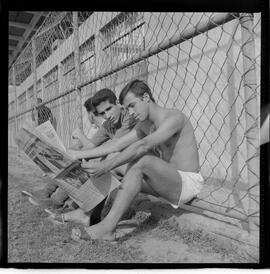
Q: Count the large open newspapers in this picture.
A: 1